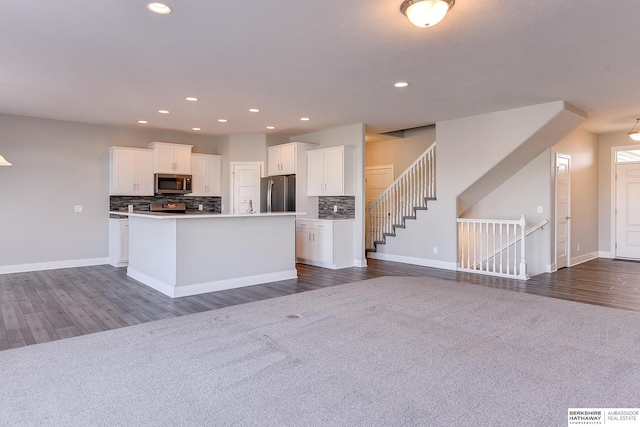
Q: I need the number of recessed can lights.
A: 10